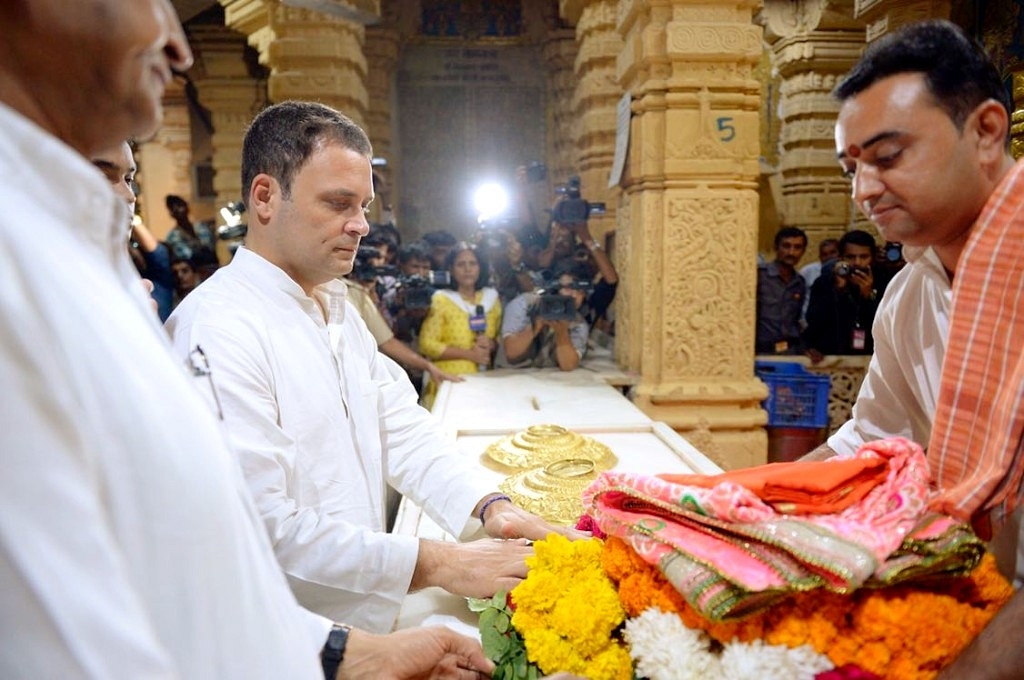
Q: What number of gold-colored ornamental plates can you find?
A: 2